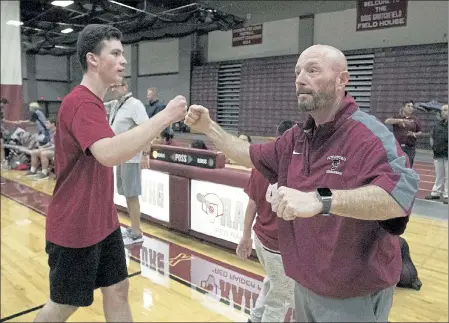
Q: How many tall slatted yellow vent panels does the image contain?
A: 0